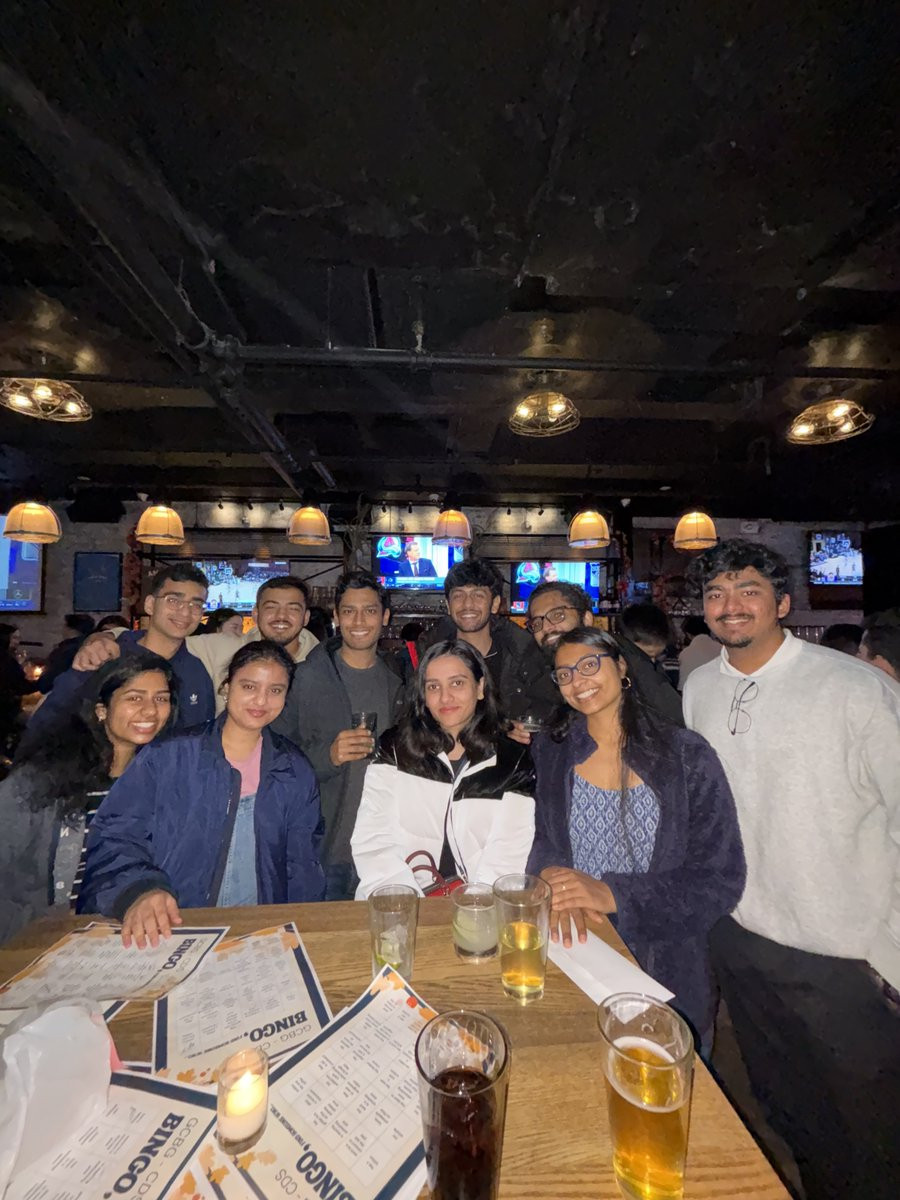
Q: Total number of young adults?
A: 10